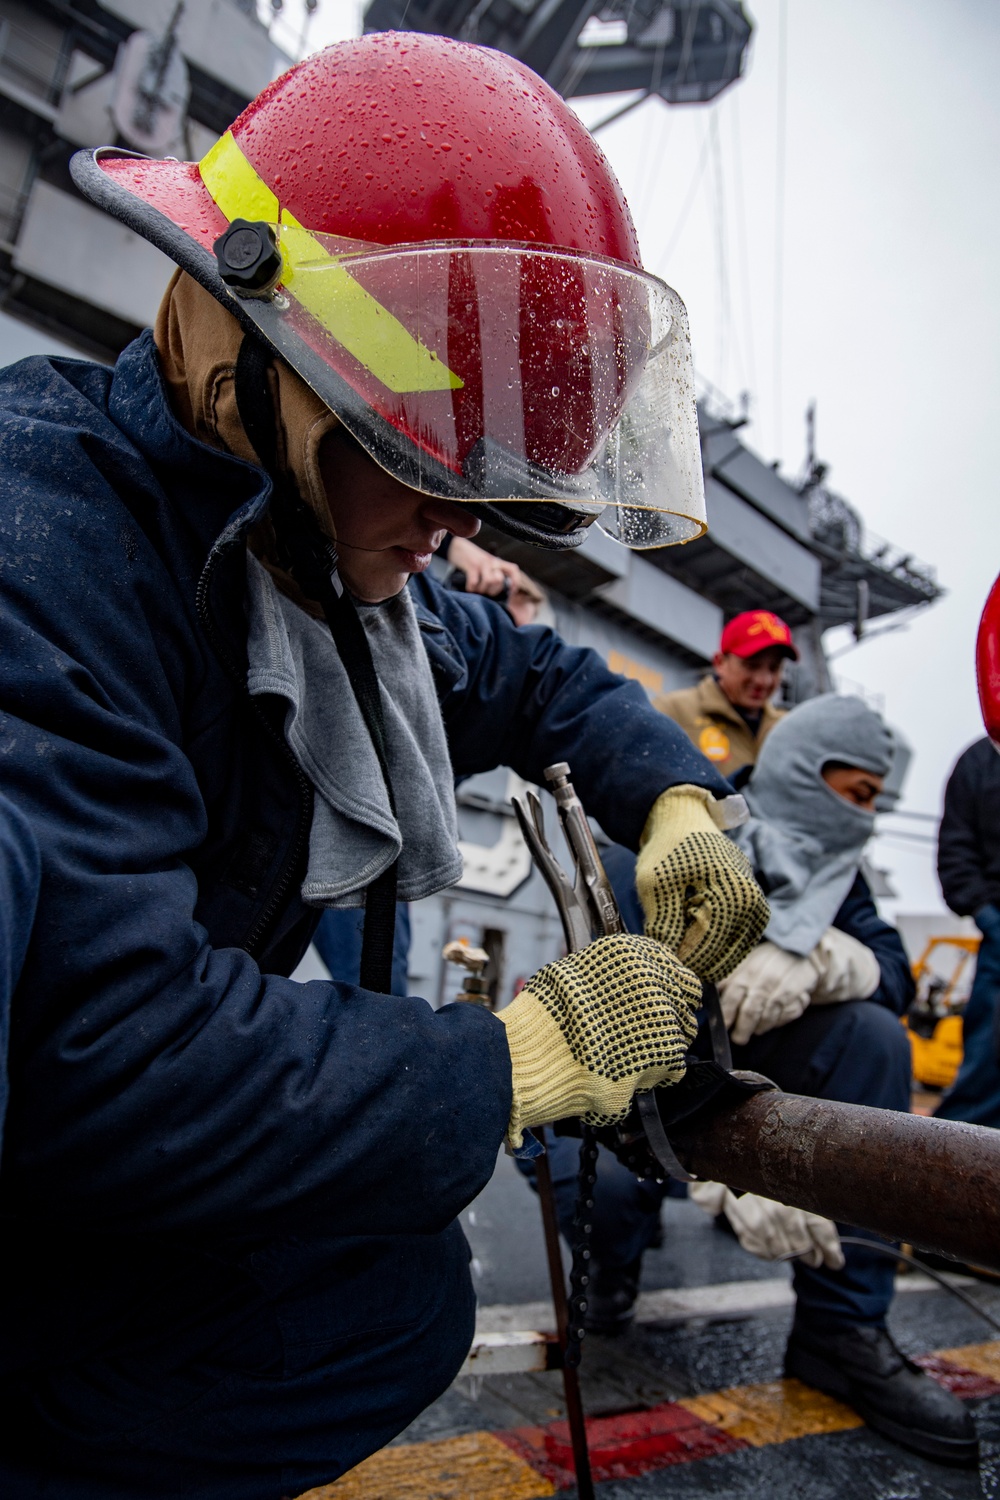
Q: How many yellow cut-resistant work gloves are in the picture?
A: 2